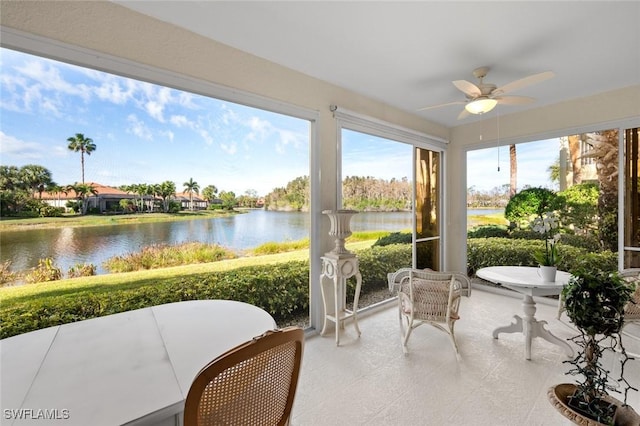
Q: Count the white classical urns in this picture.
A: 1